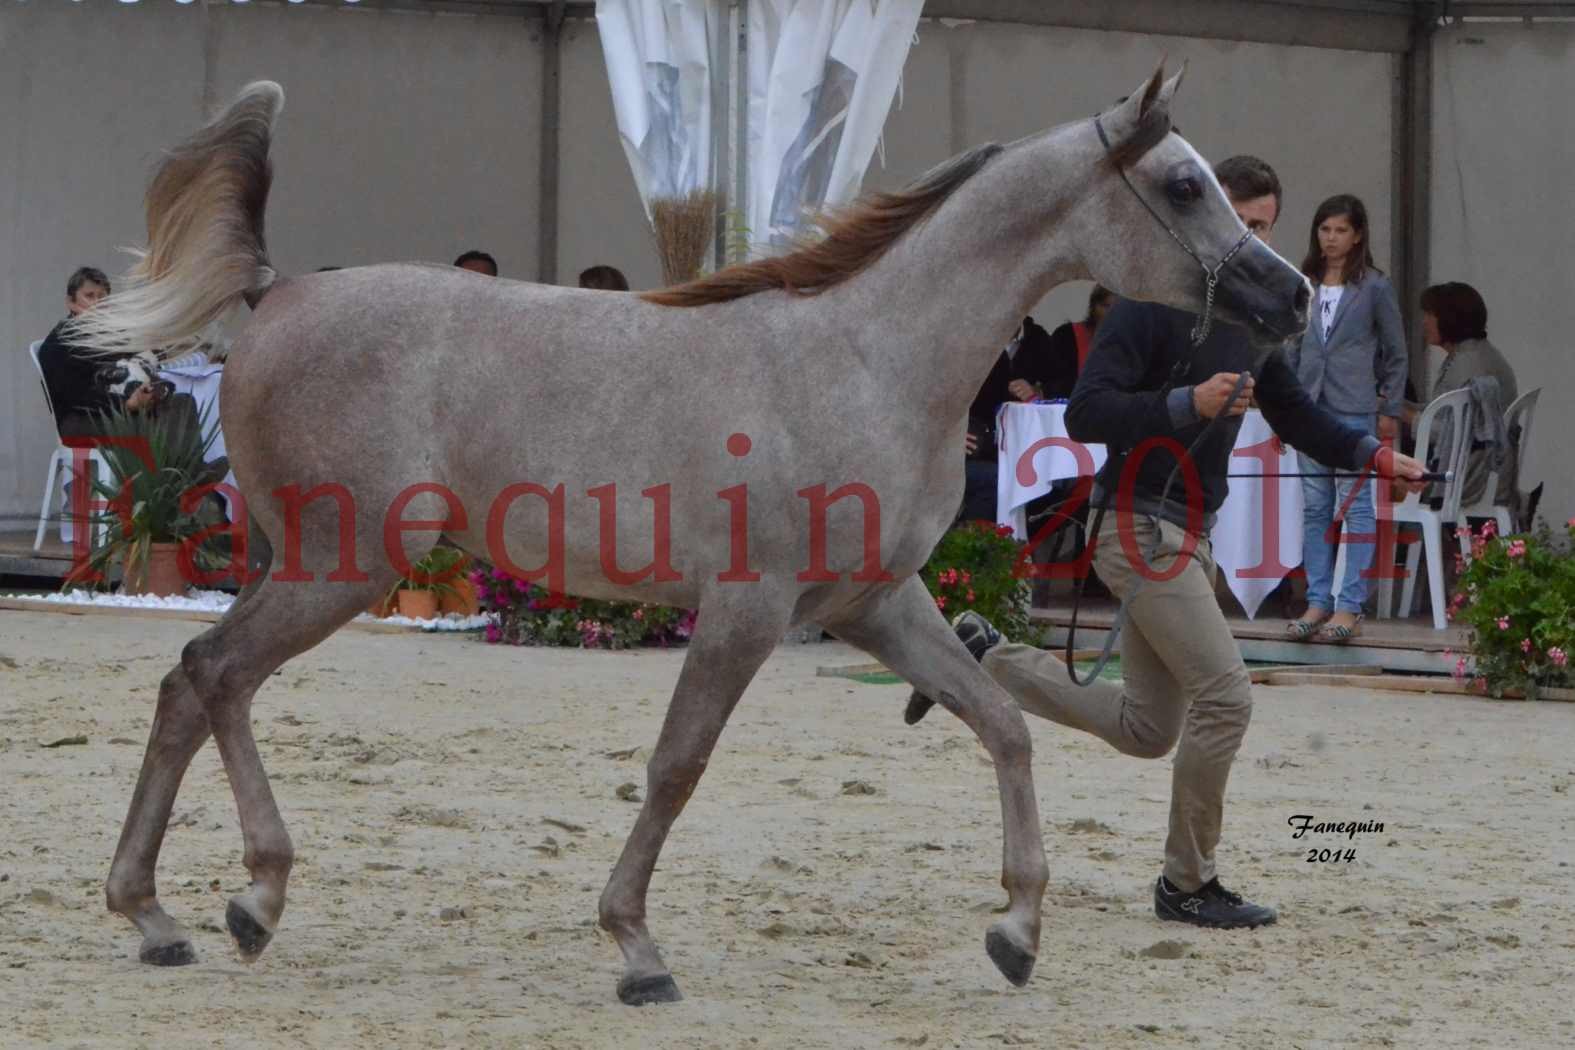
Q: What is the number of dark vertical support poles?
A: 2